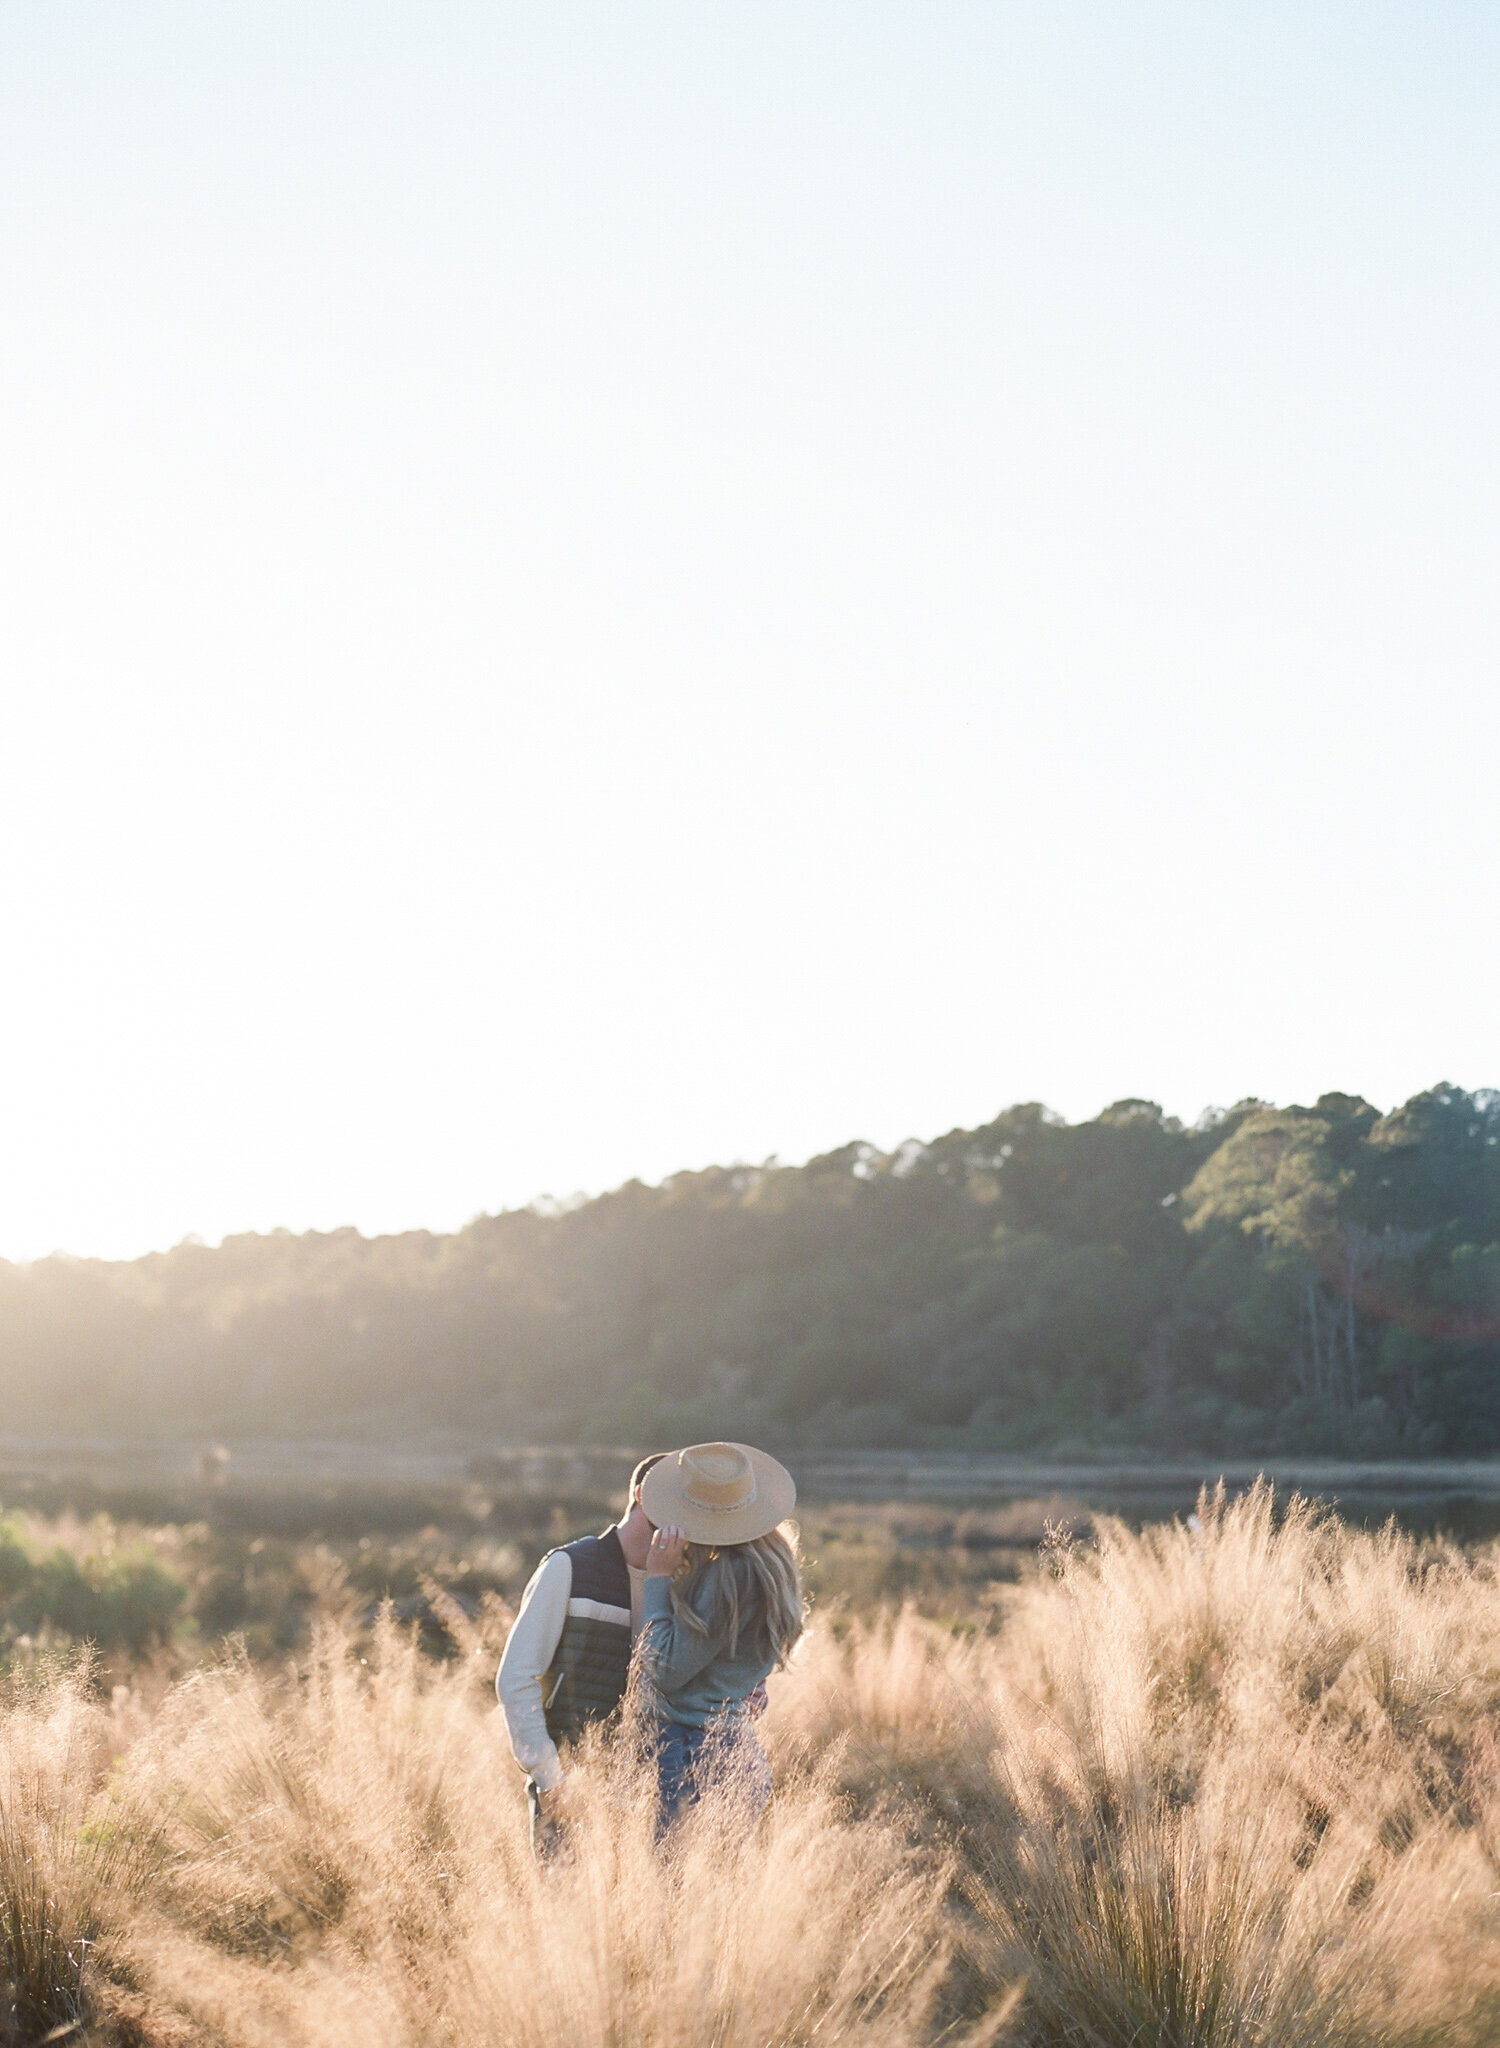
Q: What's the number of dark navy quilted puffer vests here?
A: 1